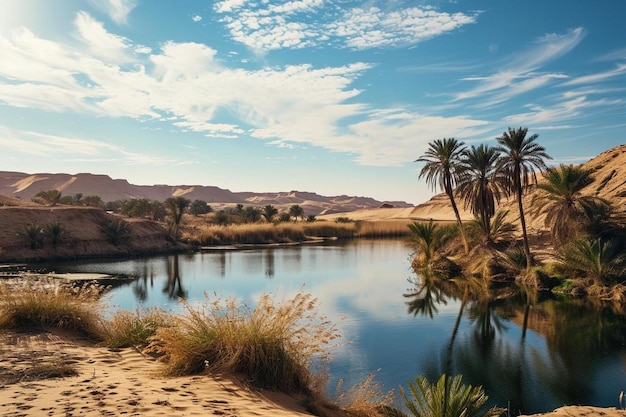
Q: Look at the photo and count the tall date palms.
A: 3